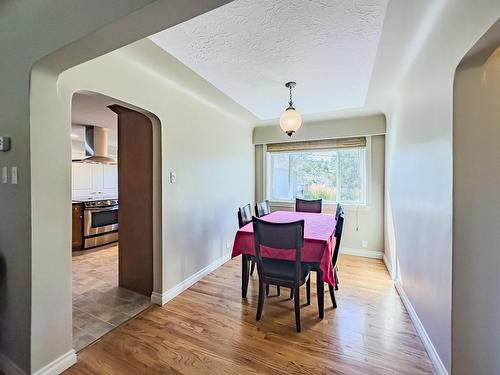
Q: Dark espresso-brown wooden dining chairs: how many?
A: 6